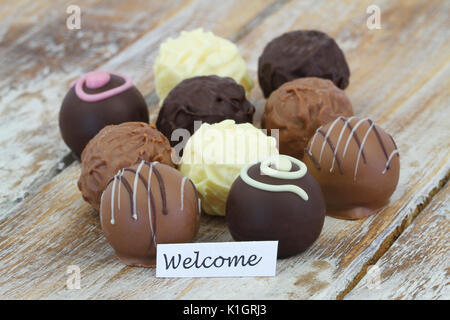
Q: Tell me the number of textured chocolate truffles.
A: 6